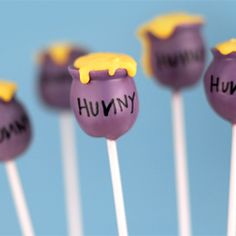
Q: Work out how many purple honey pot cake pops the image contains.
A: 5